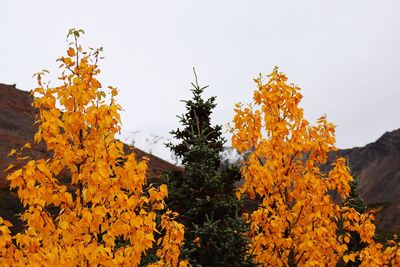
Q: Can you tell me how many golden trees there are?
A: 2